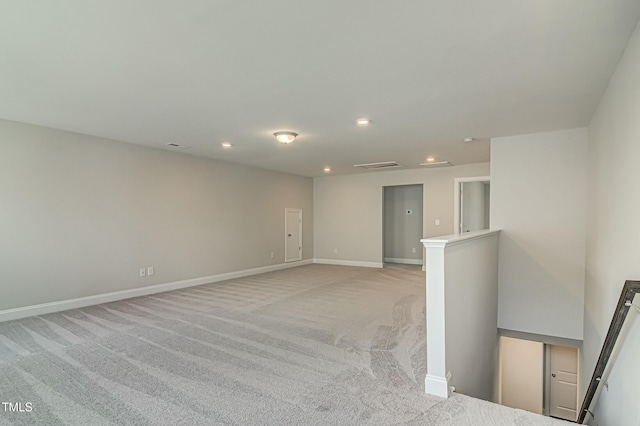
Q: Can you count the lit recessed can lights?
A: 4